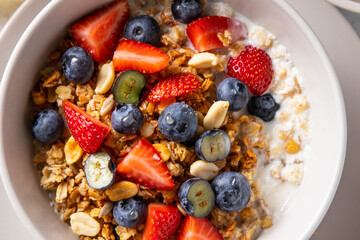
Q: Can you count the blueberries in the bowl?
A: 14